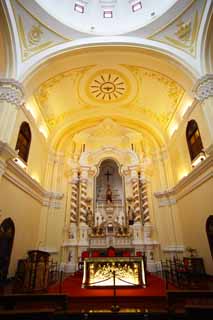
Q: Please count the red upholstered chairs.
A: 5